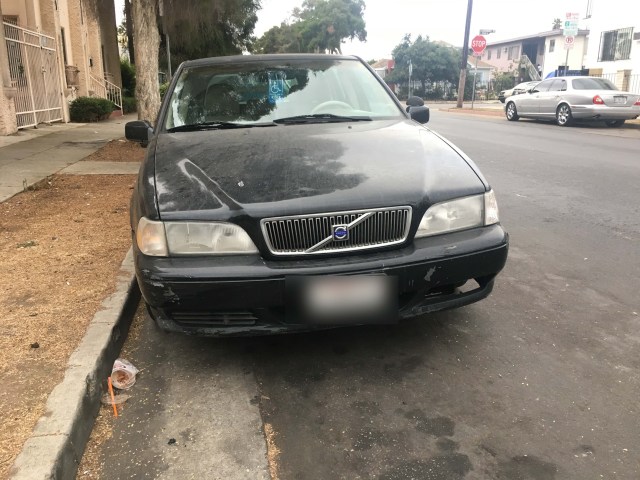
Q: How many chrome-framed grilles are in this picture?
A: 1